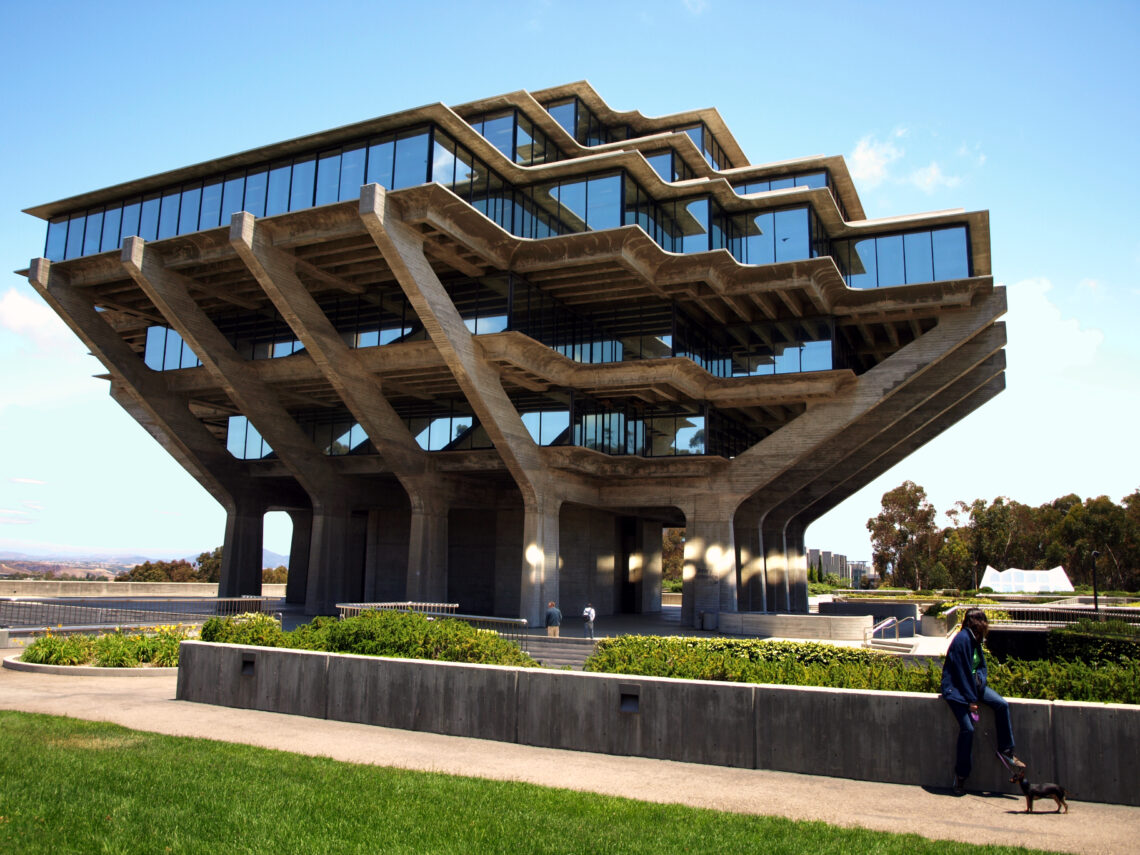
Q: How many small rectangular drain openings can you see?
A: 2